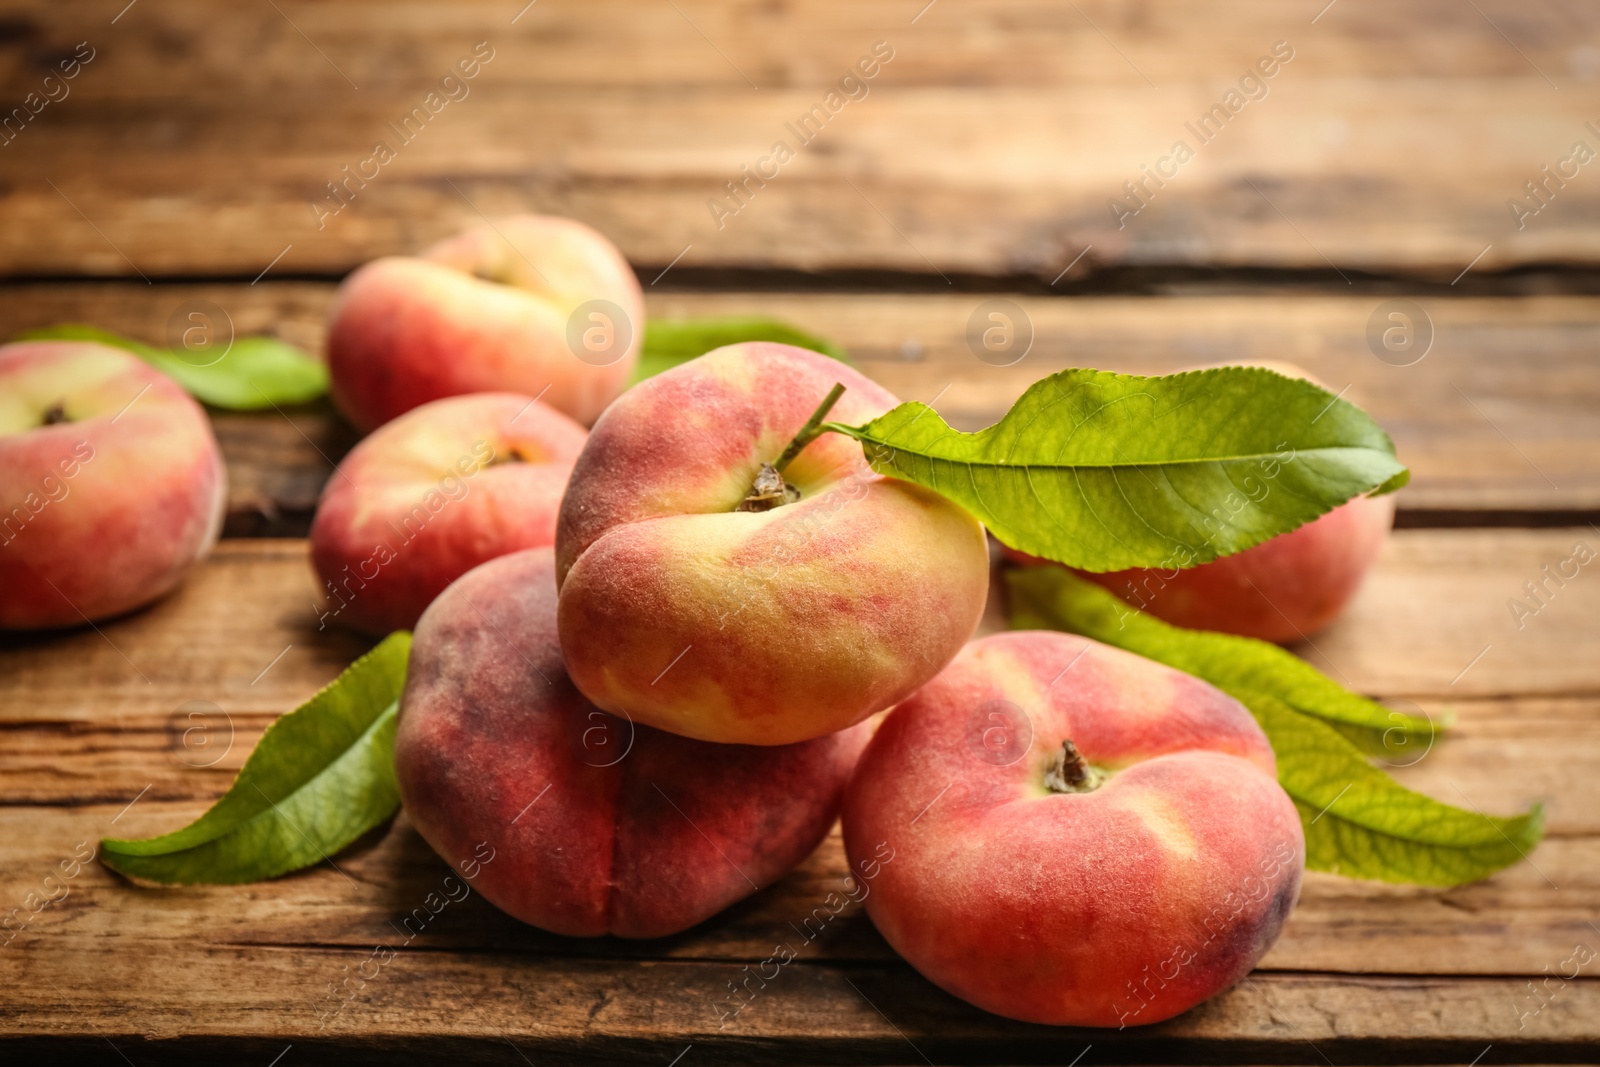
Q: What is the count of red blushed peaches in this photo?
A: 7